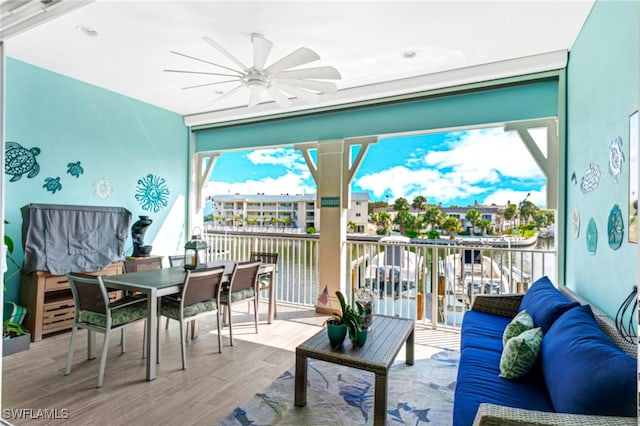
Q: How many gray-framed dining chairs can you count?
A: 6